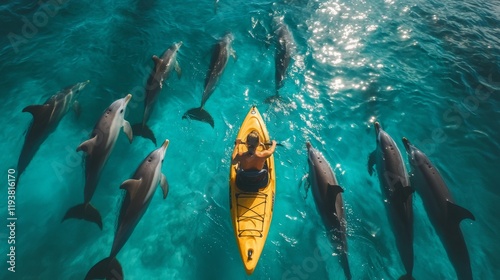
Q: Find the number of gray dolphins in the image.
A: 9